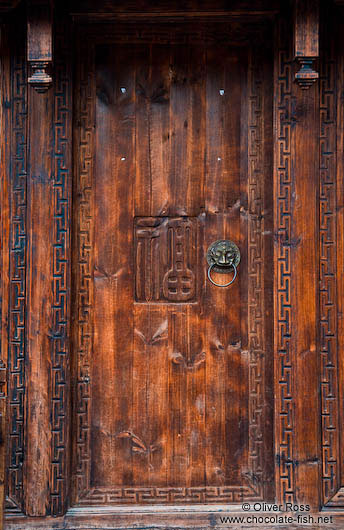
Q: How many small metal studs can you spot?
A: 4